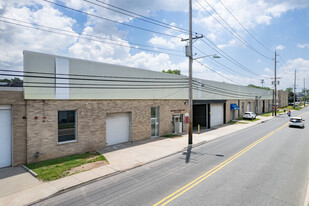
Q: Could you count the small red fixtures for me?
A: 2